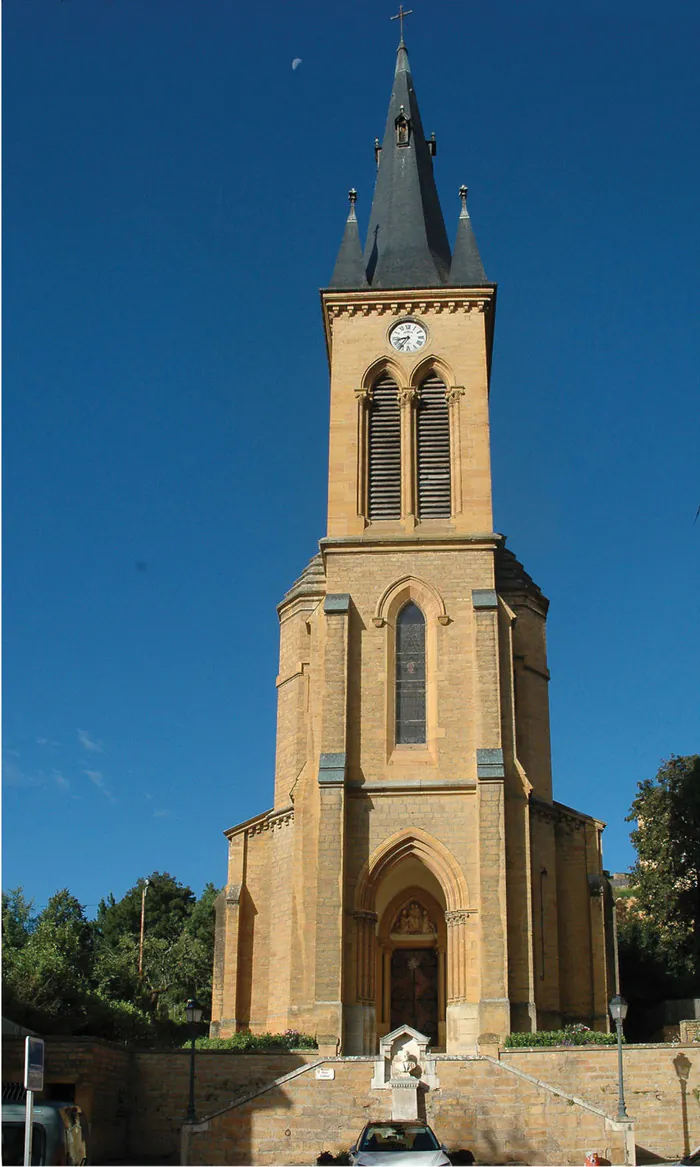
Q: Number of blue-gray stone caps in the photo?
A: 4